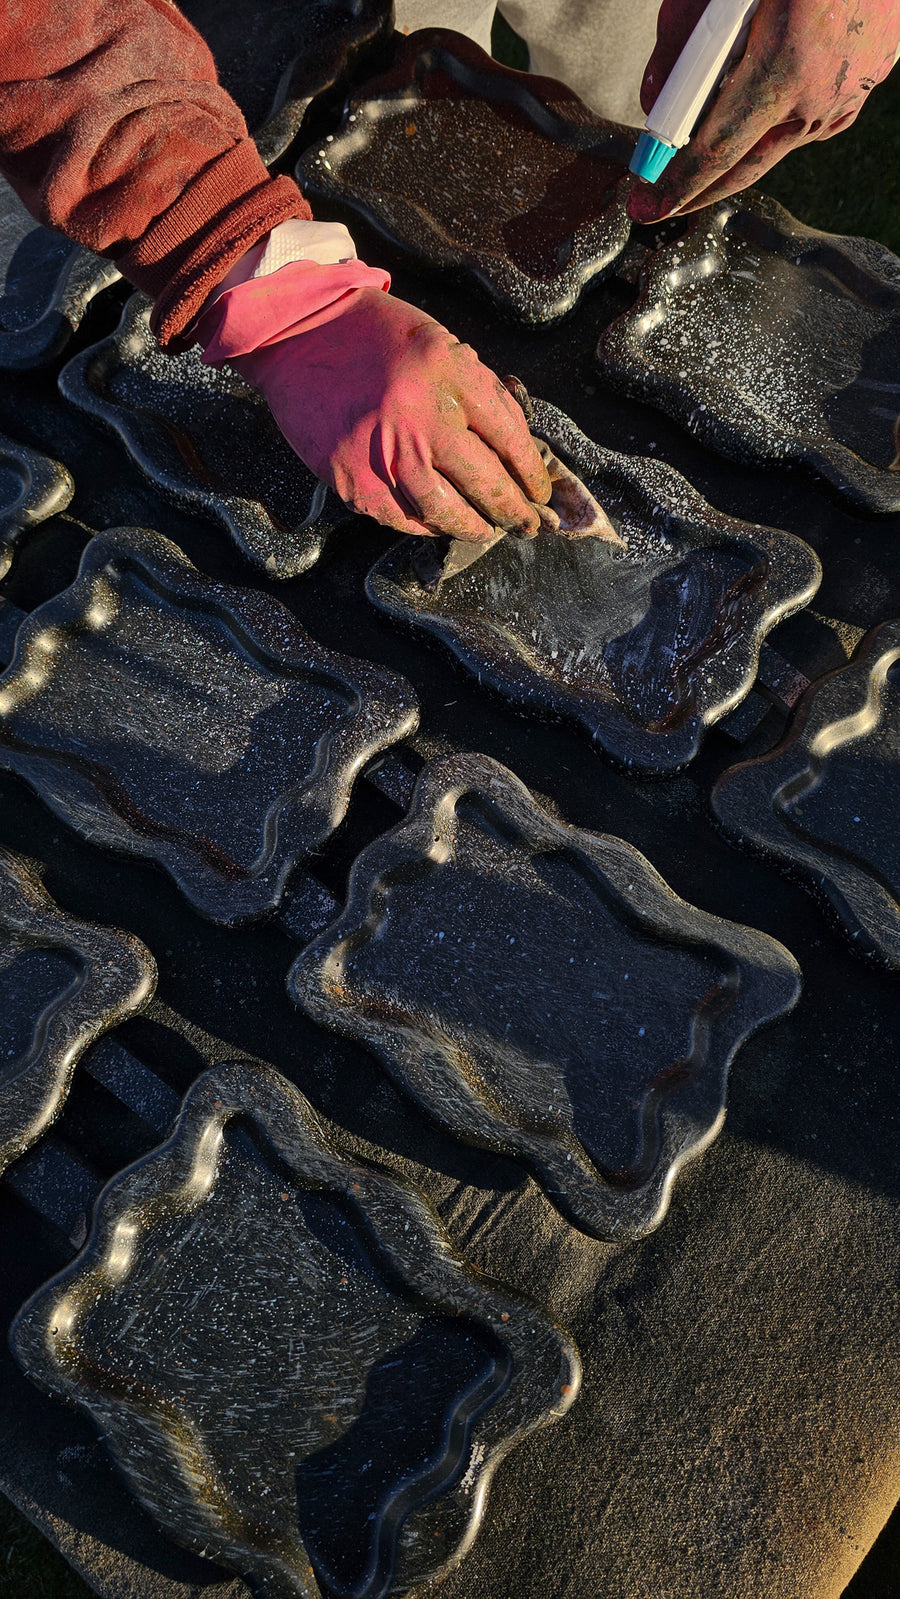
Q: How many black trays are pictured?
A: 12